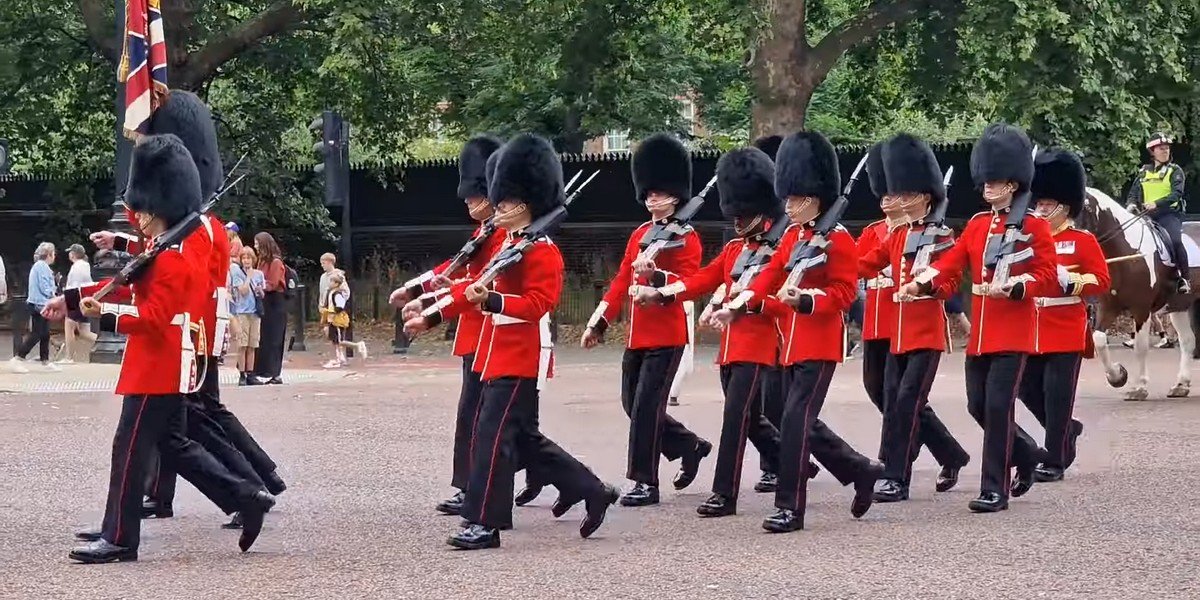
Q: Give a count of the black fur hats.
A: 13